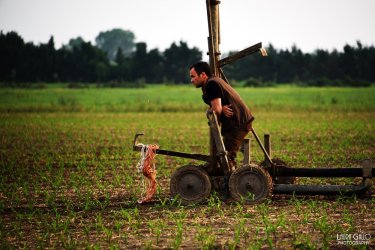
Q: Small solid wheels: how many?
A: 2